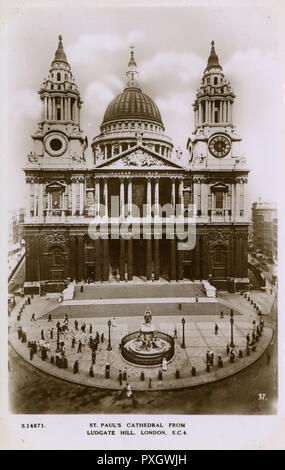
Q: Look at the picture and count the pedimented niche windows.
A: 2